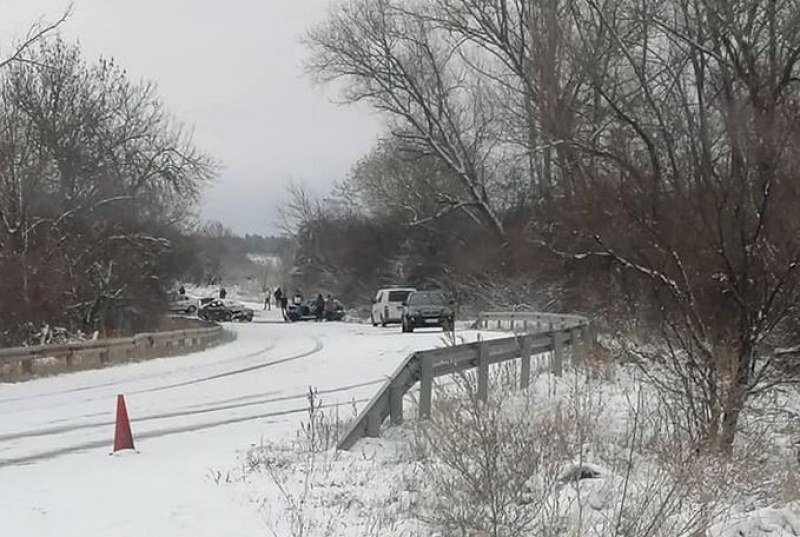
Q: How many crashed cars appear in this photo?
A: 2